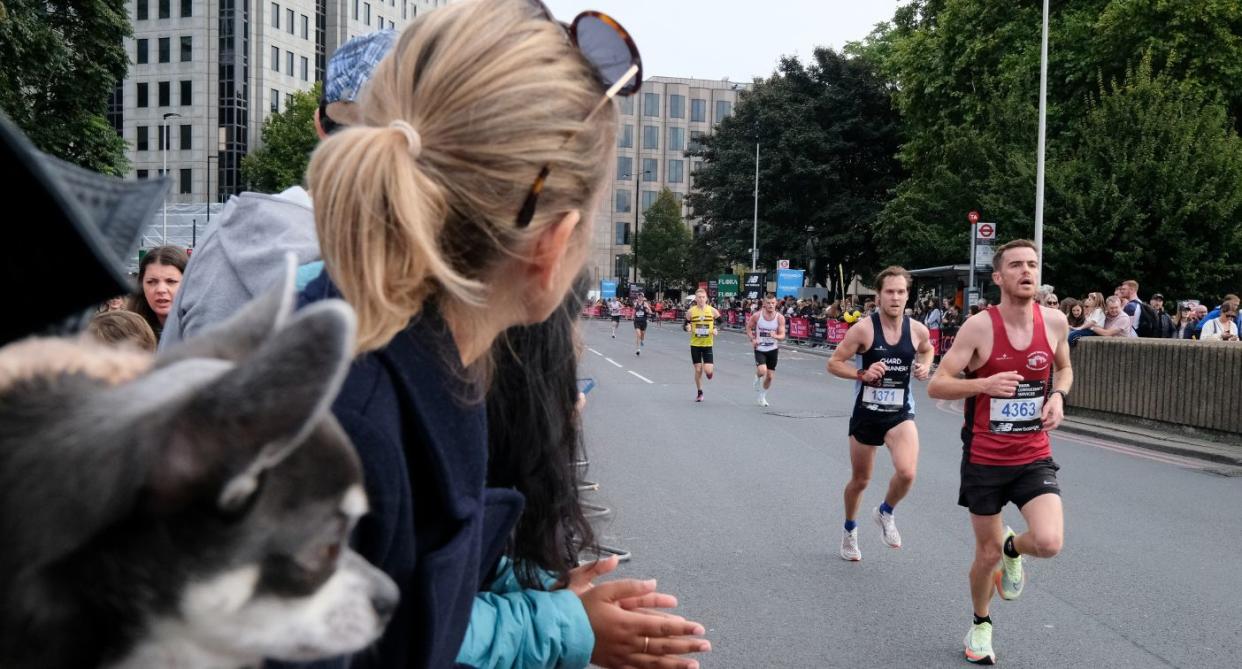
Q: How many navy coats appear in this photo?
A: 1